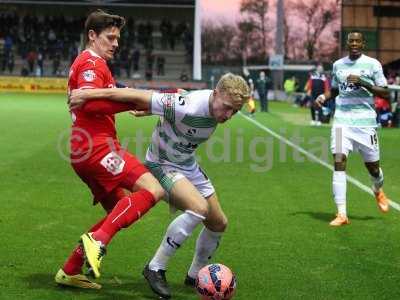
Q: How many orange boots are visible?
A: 2